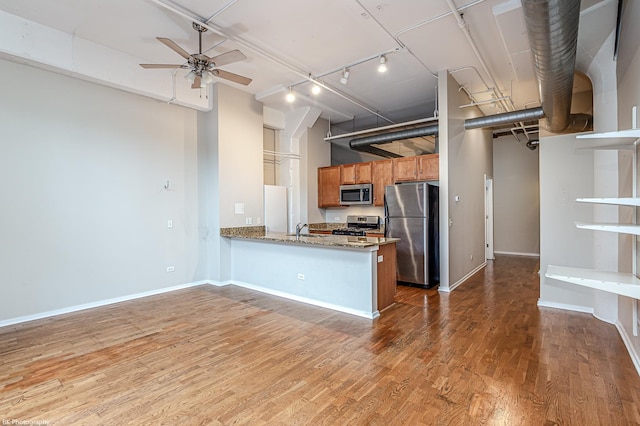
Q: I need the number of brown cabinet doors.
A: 6